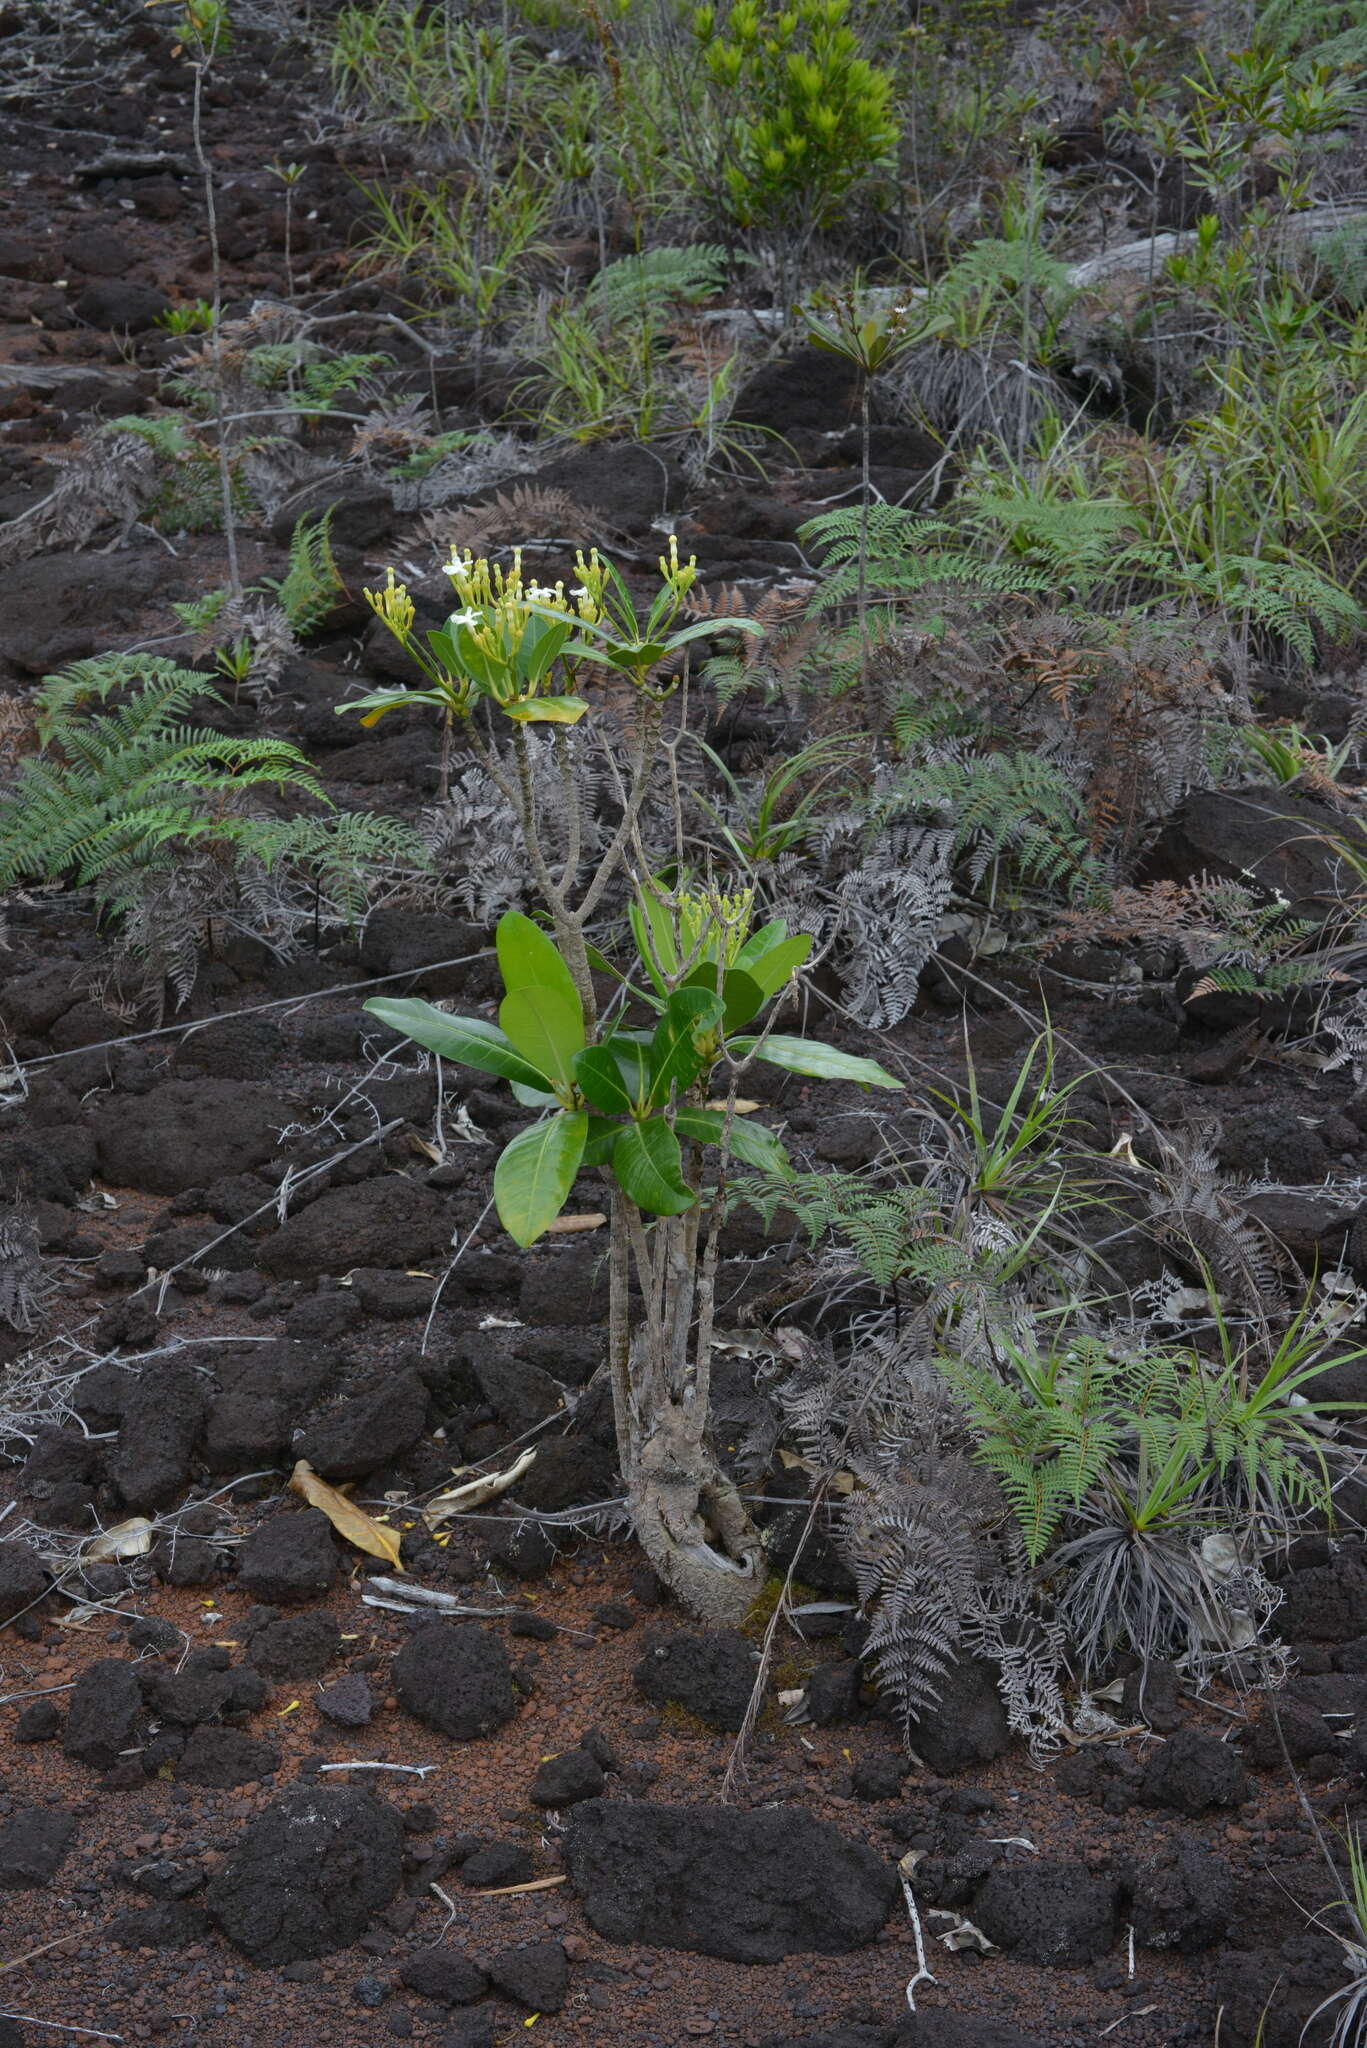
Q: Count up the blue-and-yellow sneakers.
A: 0